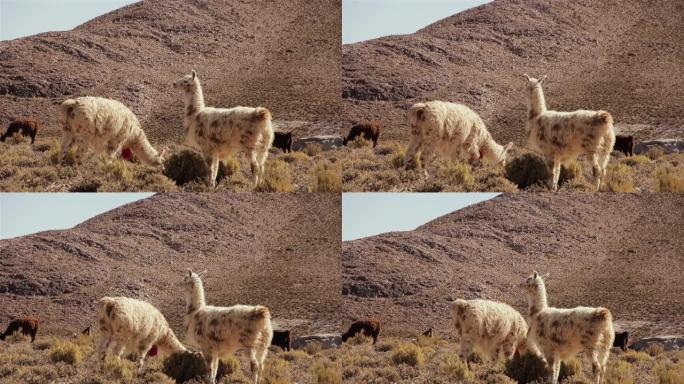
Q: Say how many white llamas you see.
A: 8